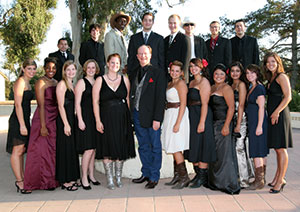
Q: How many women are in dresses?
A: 11